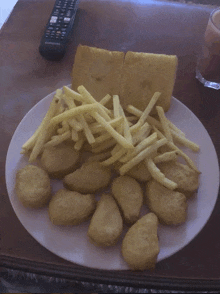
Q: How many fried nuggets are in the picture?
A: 10